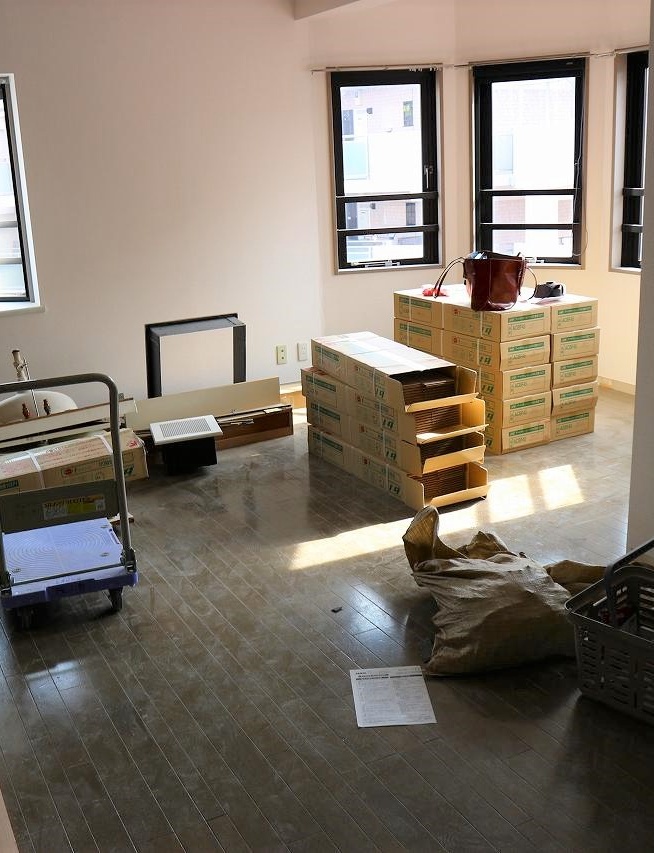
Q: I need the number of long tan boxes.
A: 15